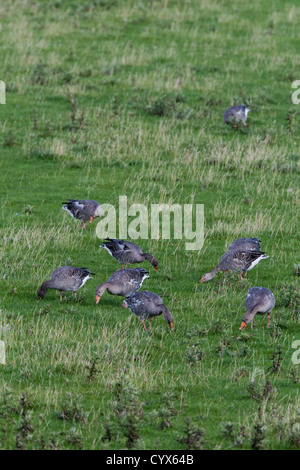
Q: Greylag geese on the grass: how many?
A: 9